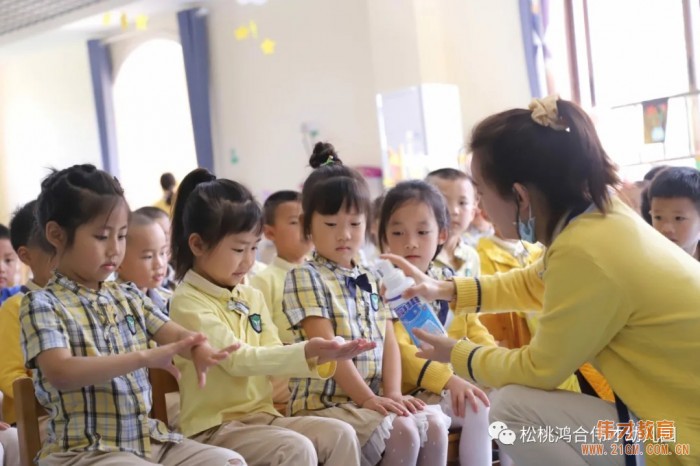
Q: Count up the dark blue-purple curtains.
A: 3